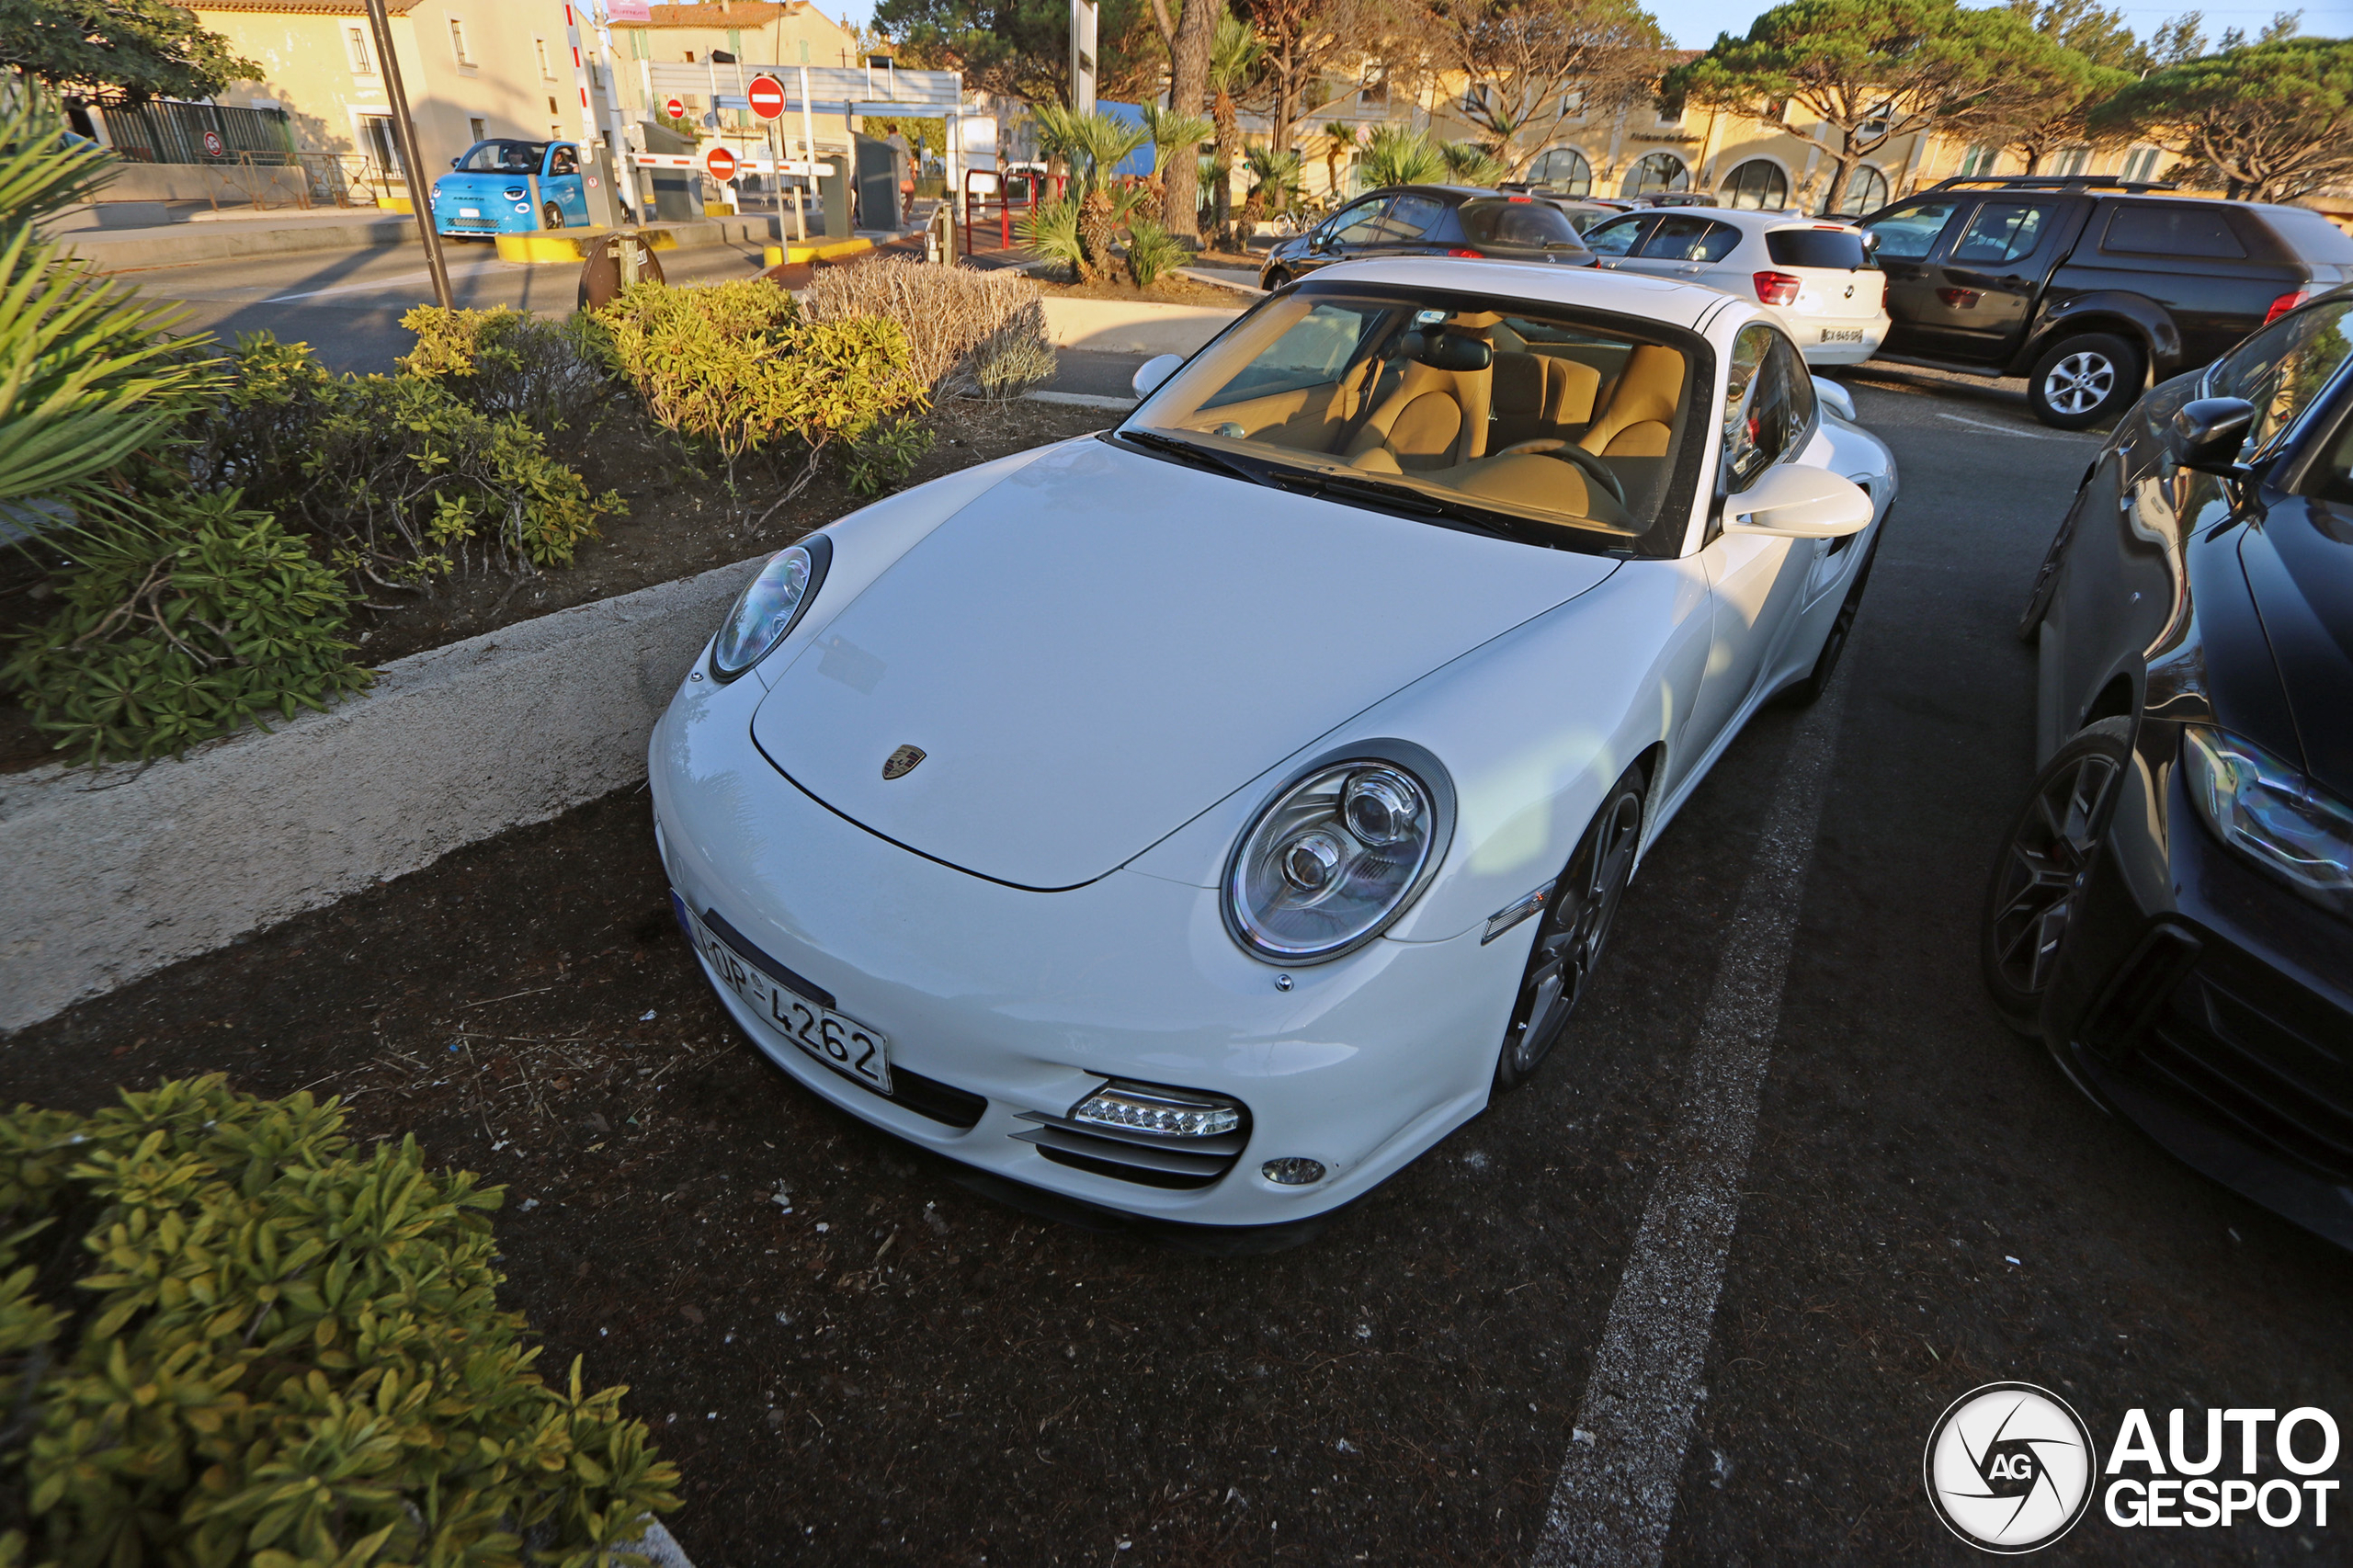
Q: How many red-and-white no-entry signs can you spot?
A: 3